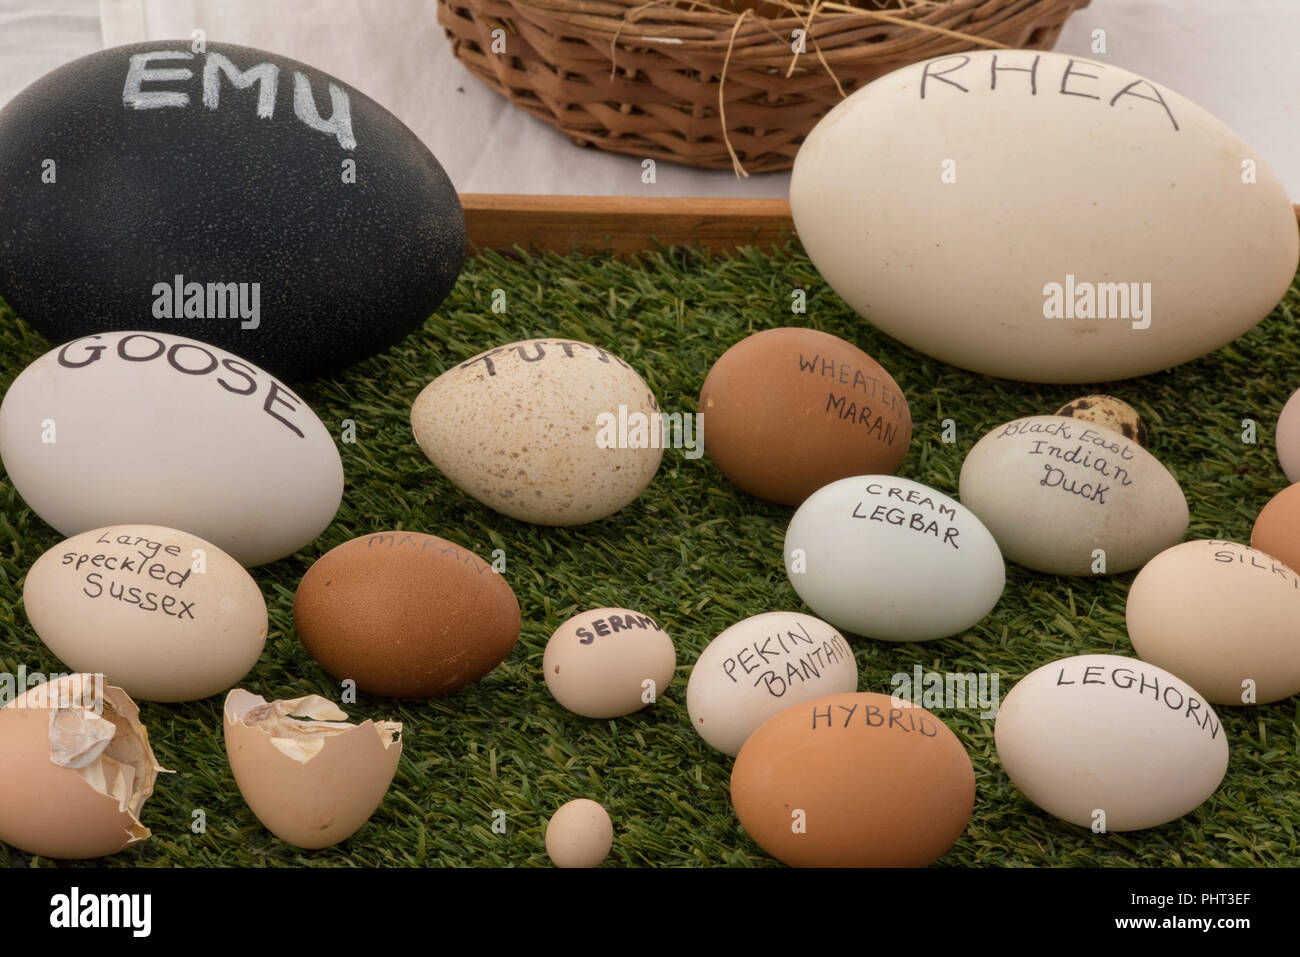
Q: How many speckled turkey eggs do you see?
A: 1